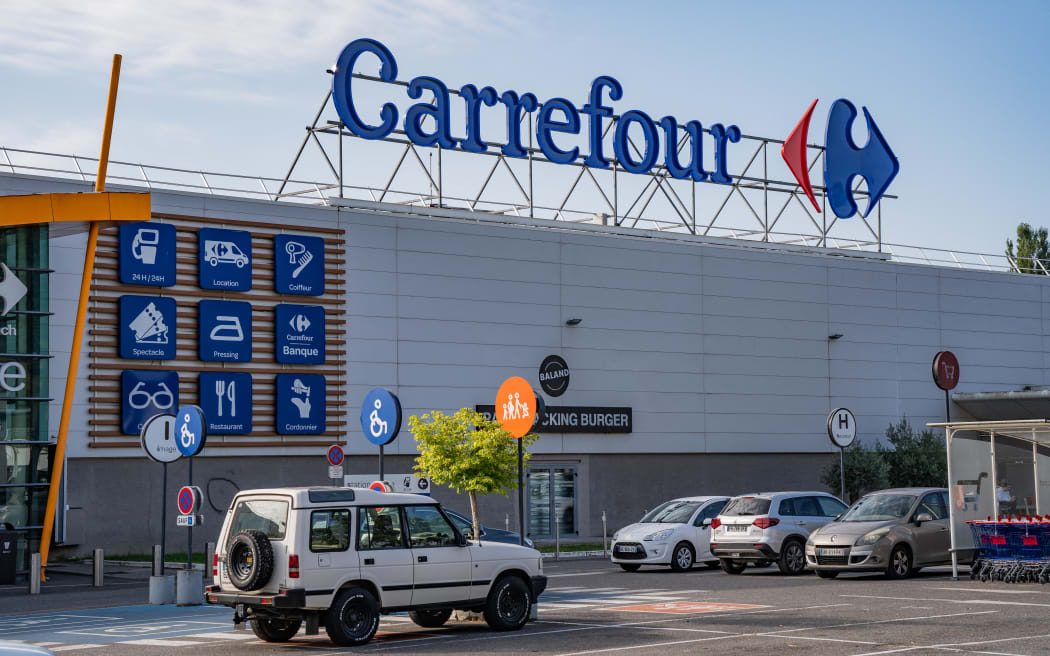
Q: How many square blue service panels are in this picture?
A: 9